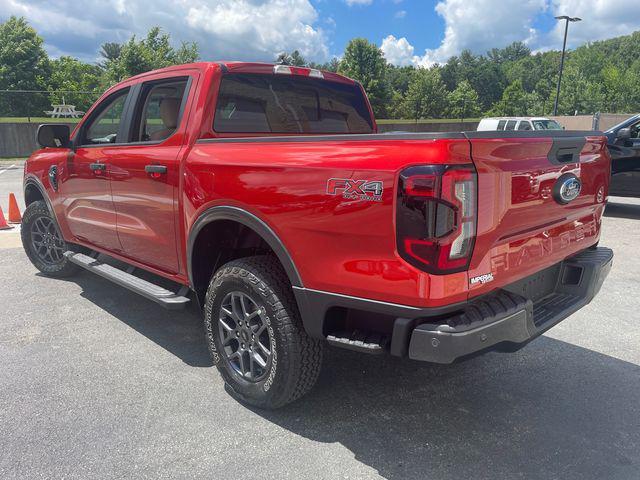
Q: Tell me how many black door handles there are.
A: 2